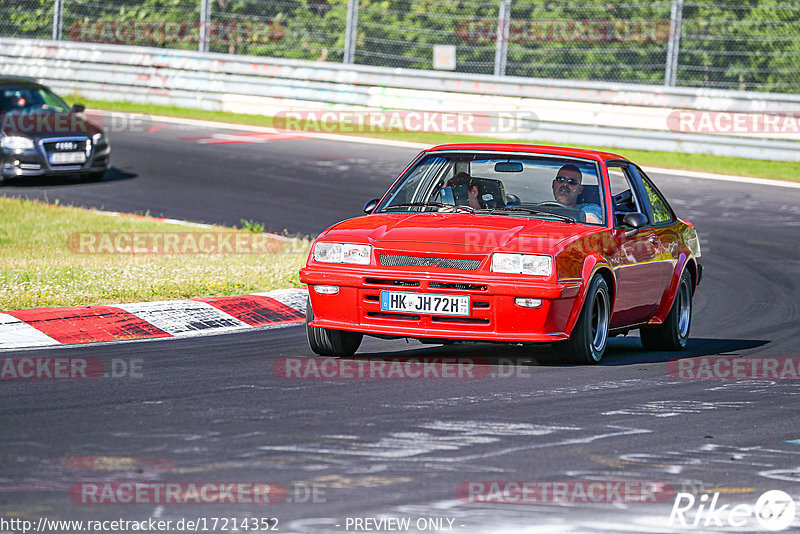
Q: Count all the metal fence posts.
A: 5